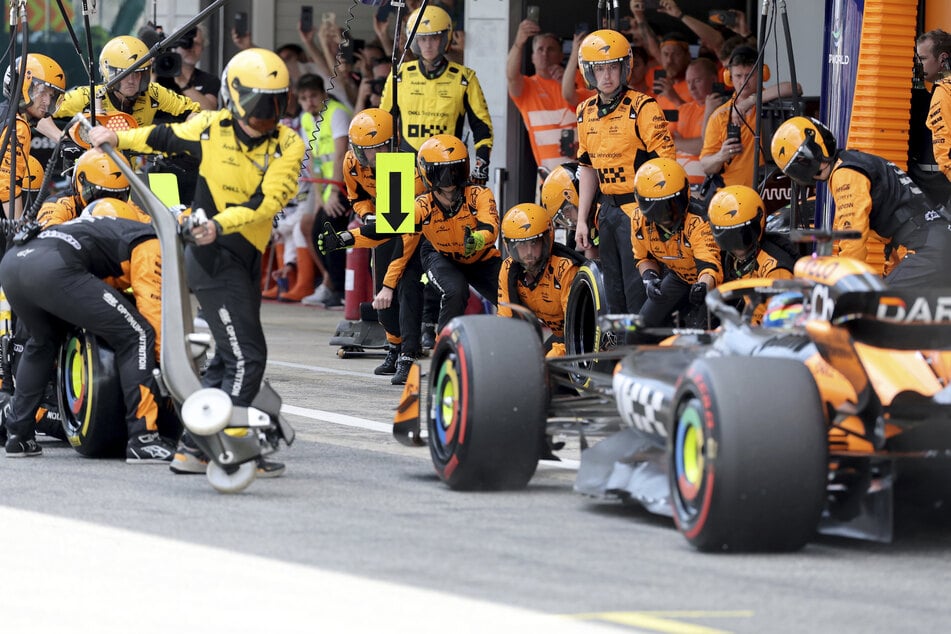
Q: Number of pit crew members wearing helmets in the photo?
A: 15